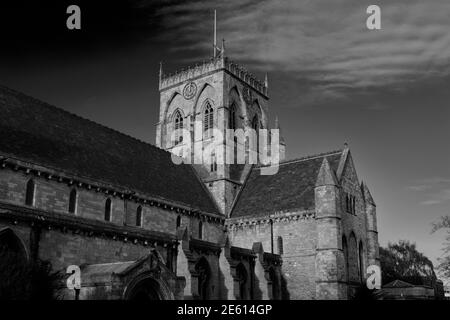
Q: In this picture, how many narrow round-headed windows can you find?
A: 7